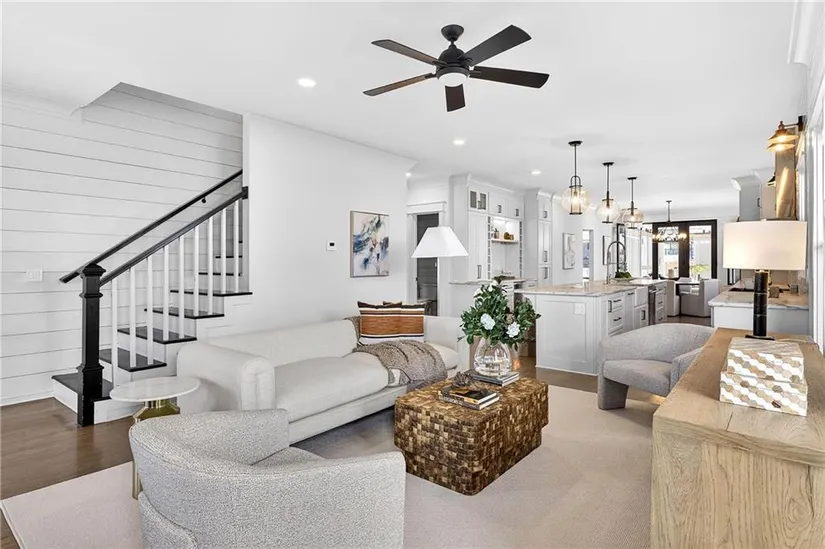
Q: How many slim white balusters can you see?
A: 9